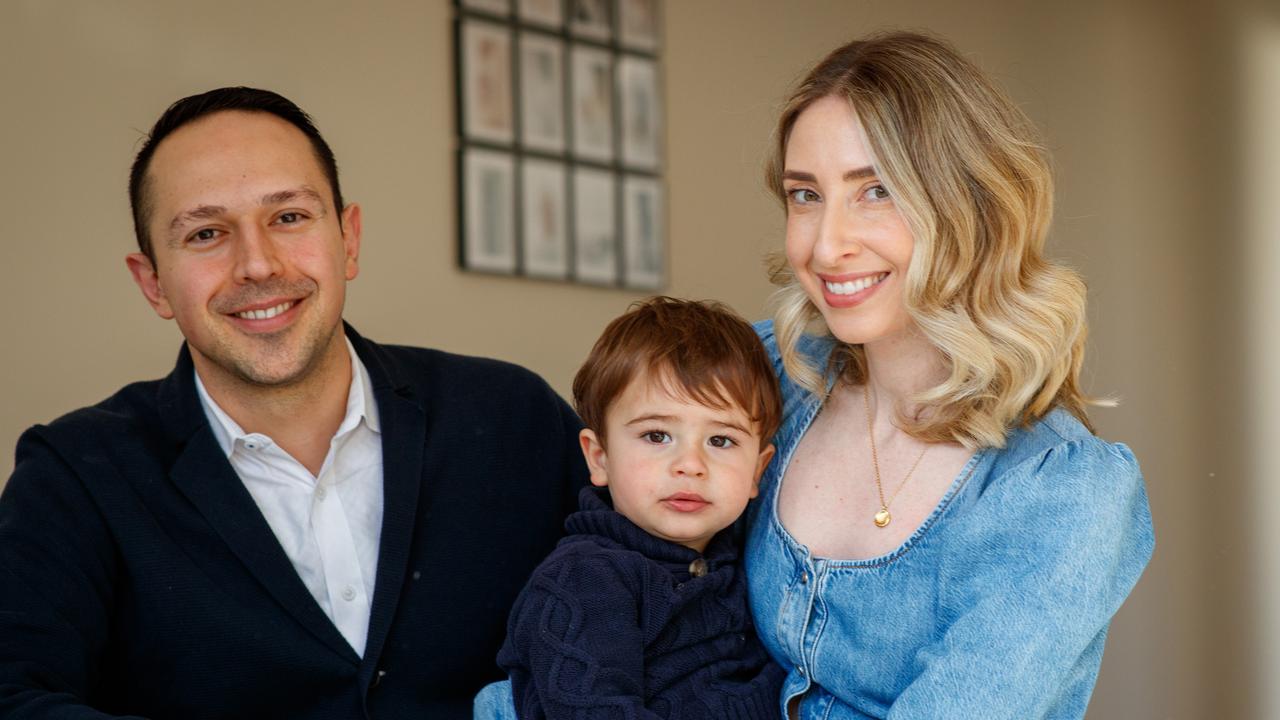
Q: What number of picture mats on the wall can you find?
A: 12